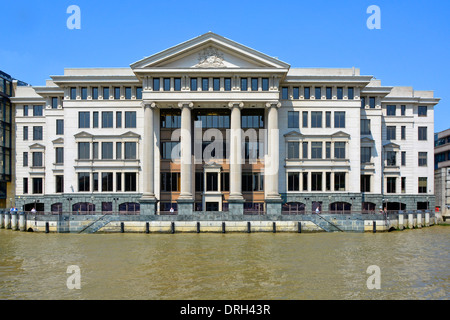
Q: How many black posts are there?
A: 10